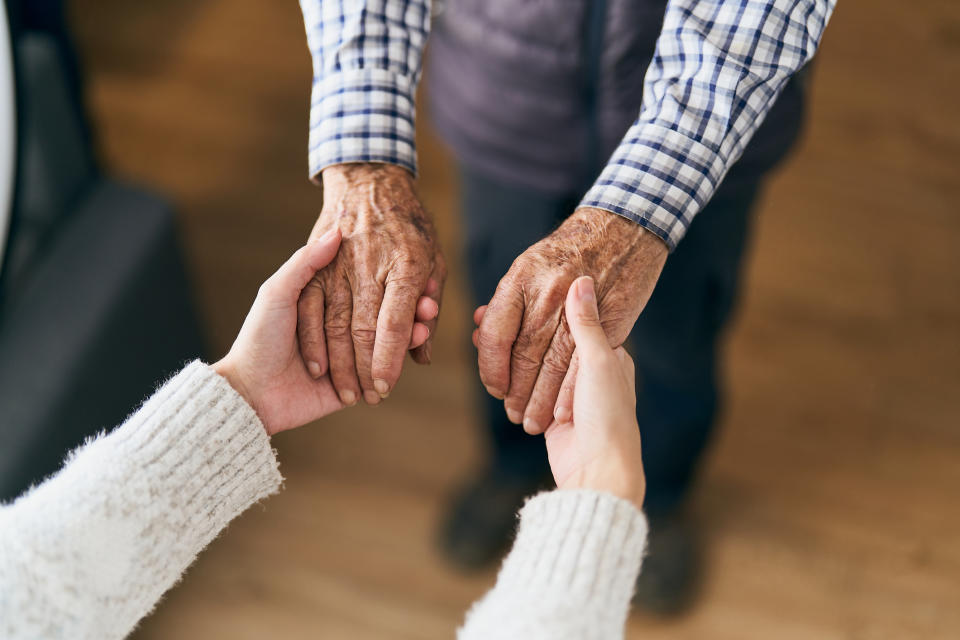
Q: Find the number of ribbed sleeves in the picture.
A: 2